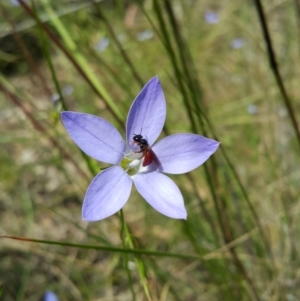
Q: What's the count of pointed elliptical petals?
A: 5